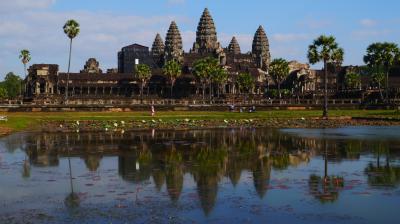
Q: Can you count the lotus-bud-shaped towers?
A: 5